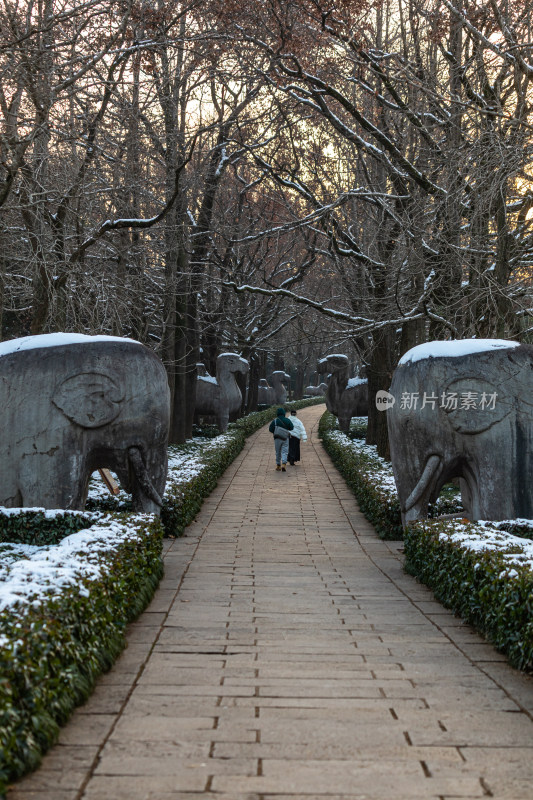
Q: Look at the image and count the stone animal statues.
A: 6